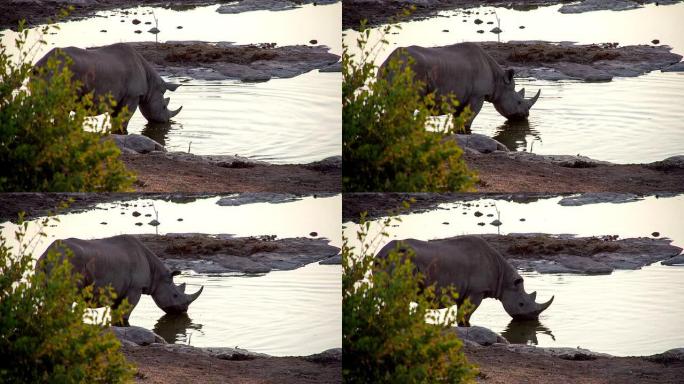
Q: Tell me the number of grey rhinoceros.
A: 4